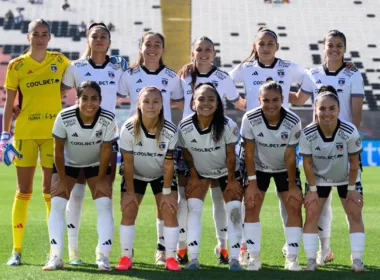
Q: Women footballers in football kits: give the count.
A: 11